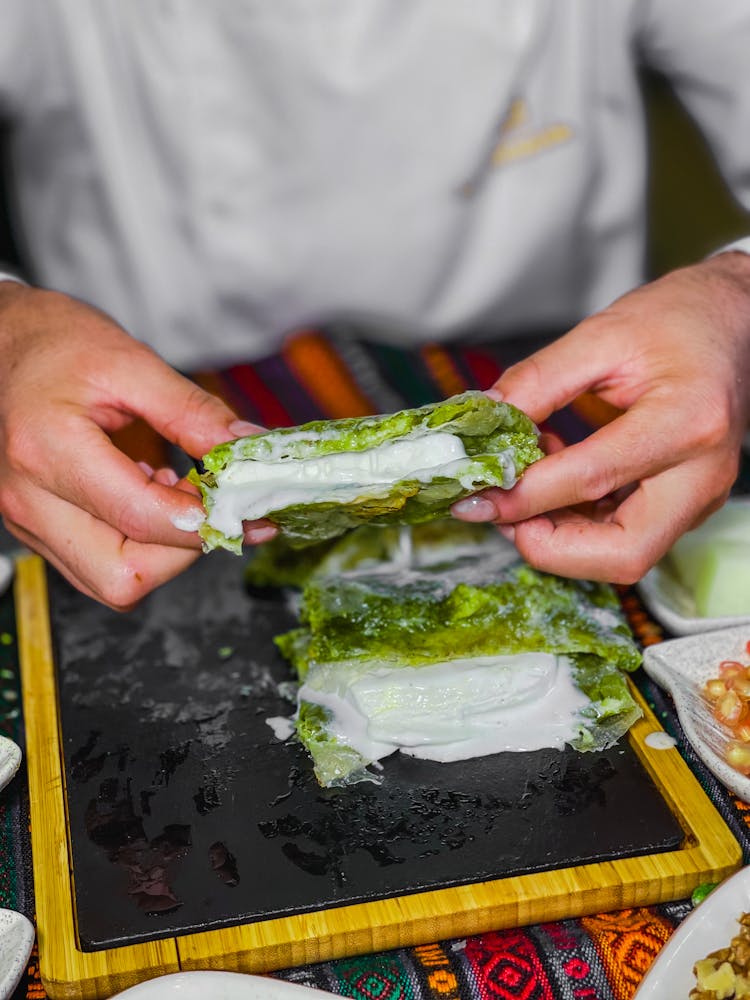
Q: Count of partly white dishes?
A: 7